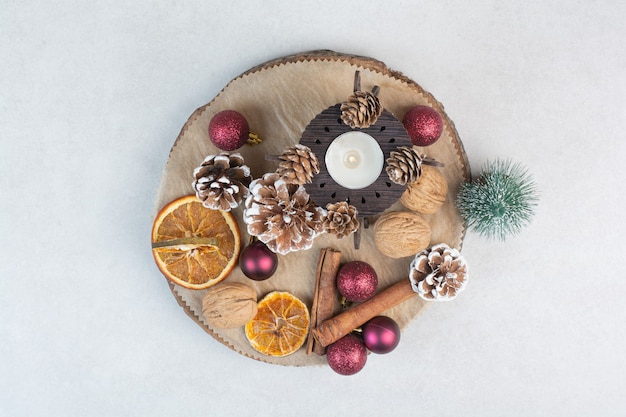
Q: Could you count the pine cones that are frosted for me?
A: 3